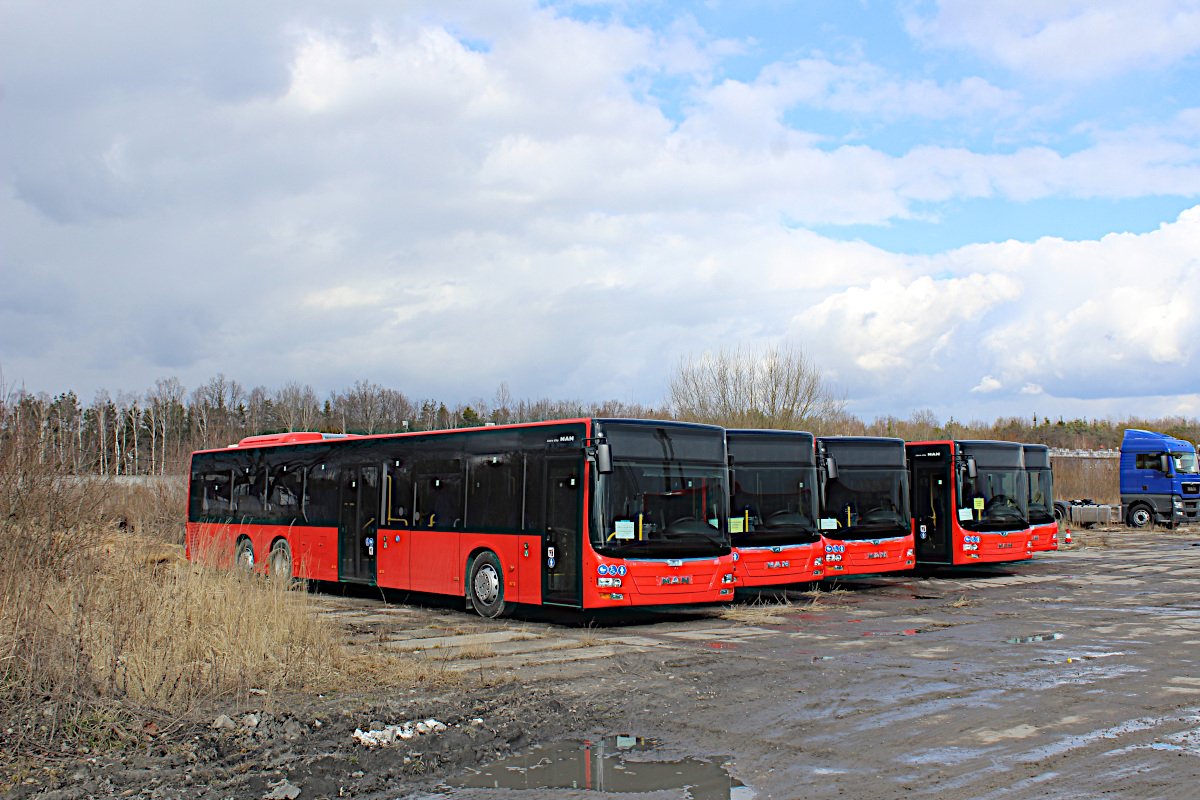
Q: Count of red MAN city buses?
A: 5